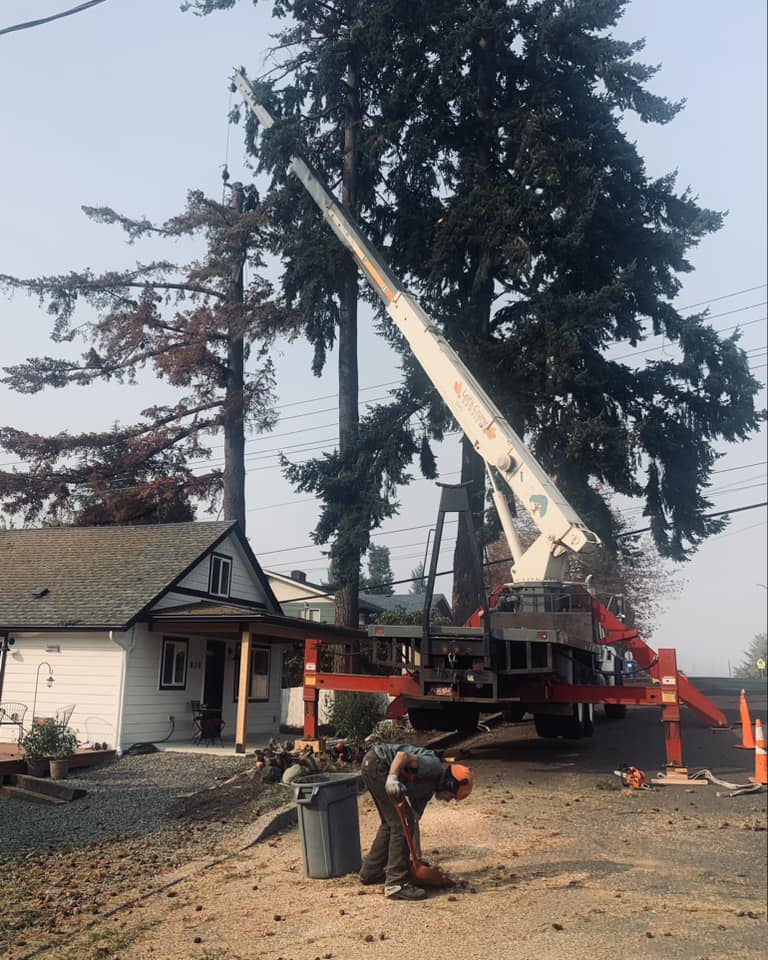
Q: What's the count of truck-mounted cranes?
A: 1